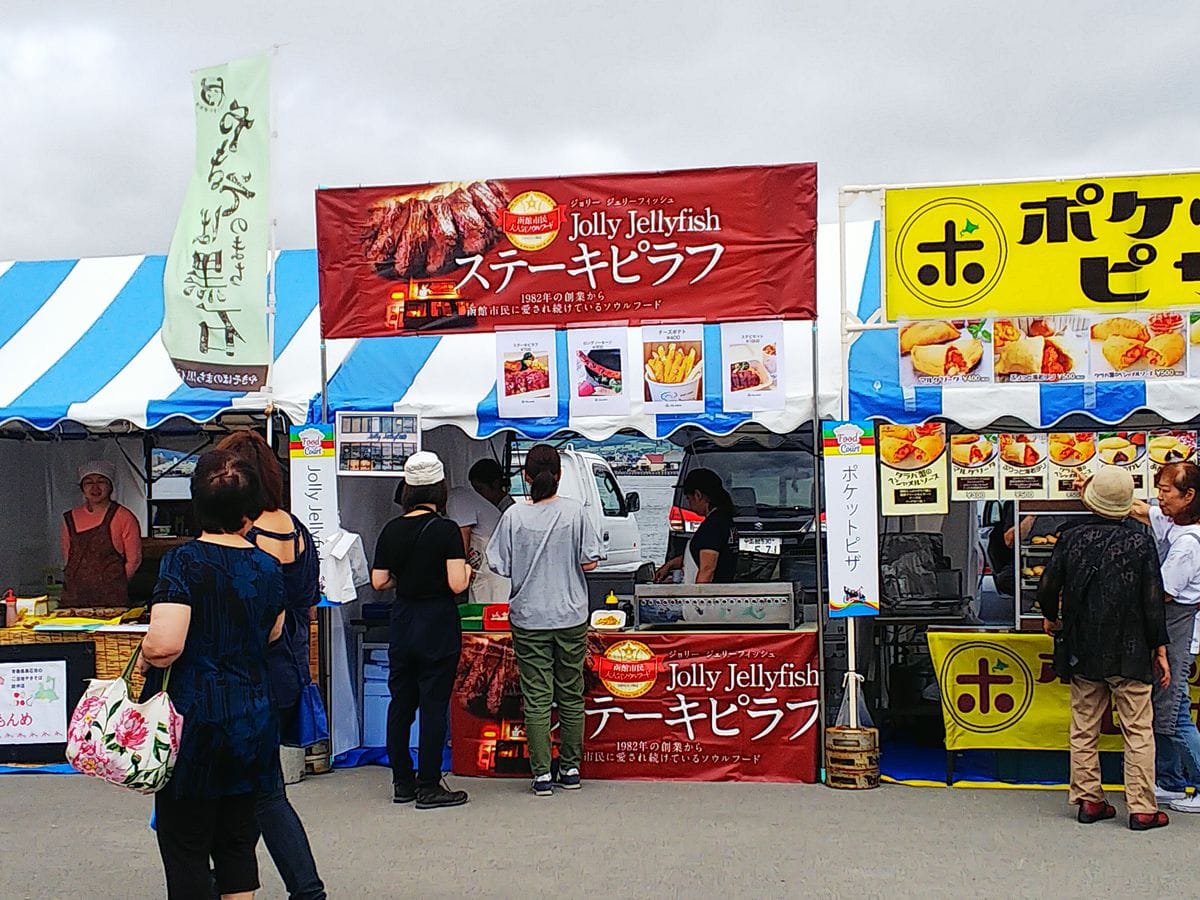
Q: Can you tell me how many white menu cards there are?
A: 4